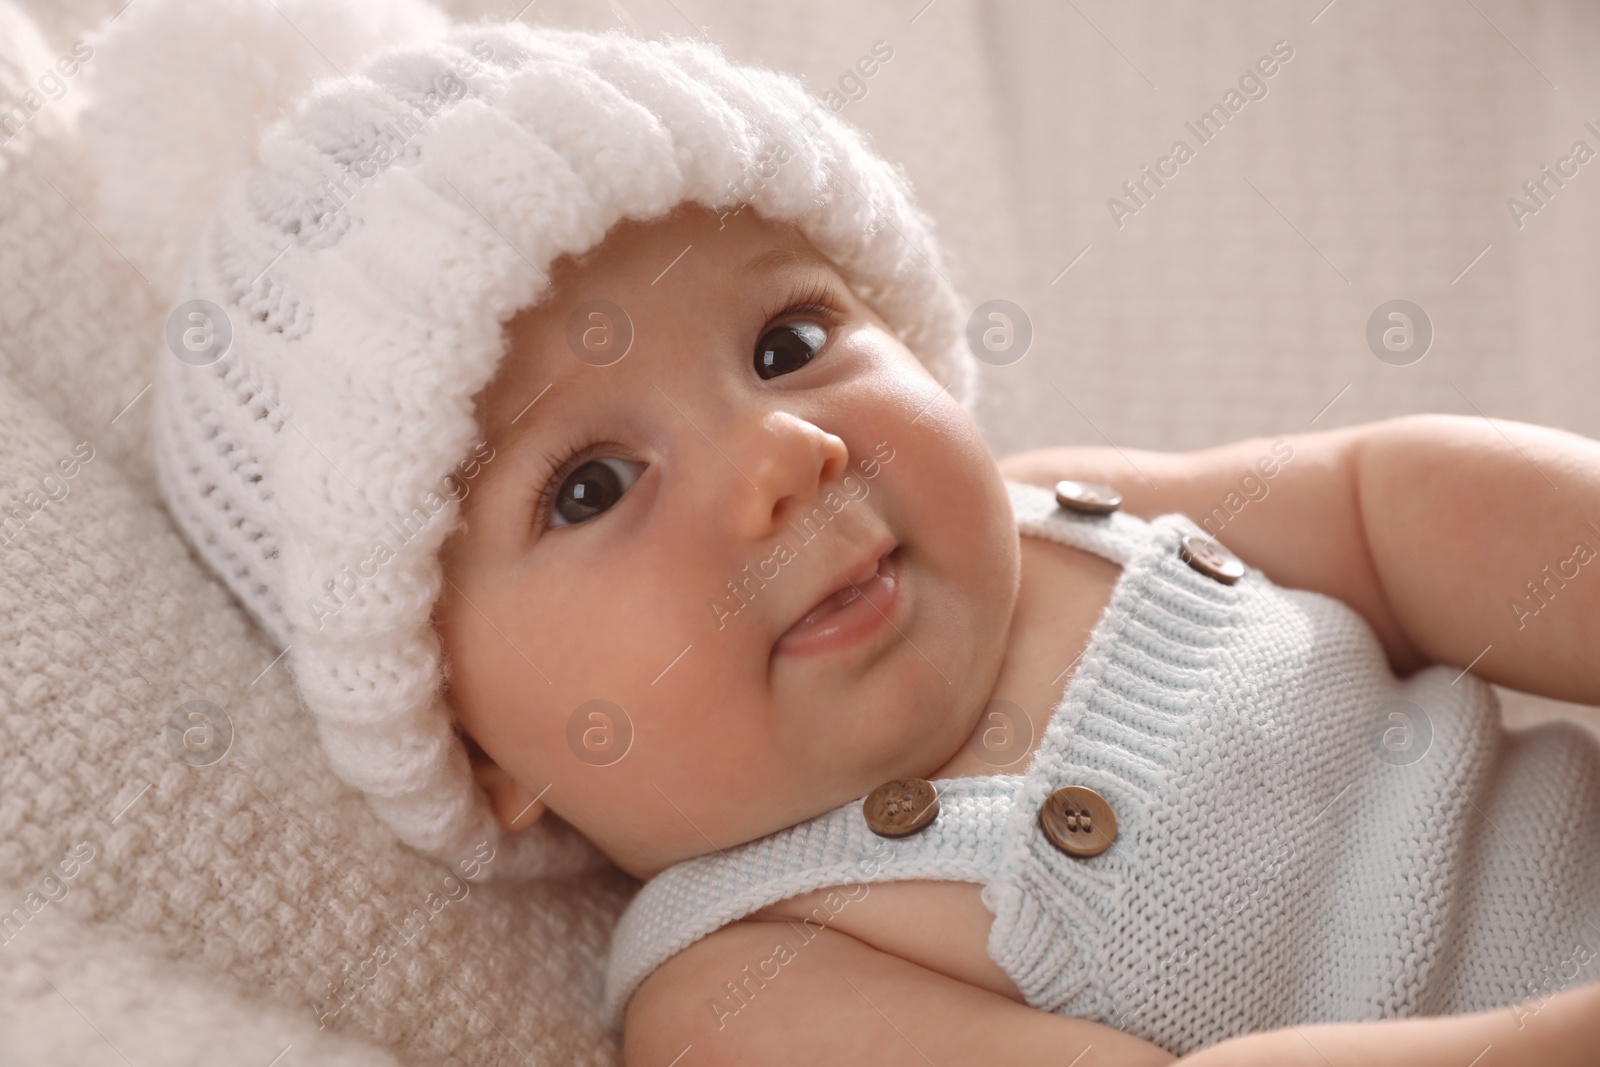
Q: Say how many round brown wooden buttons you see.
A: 4